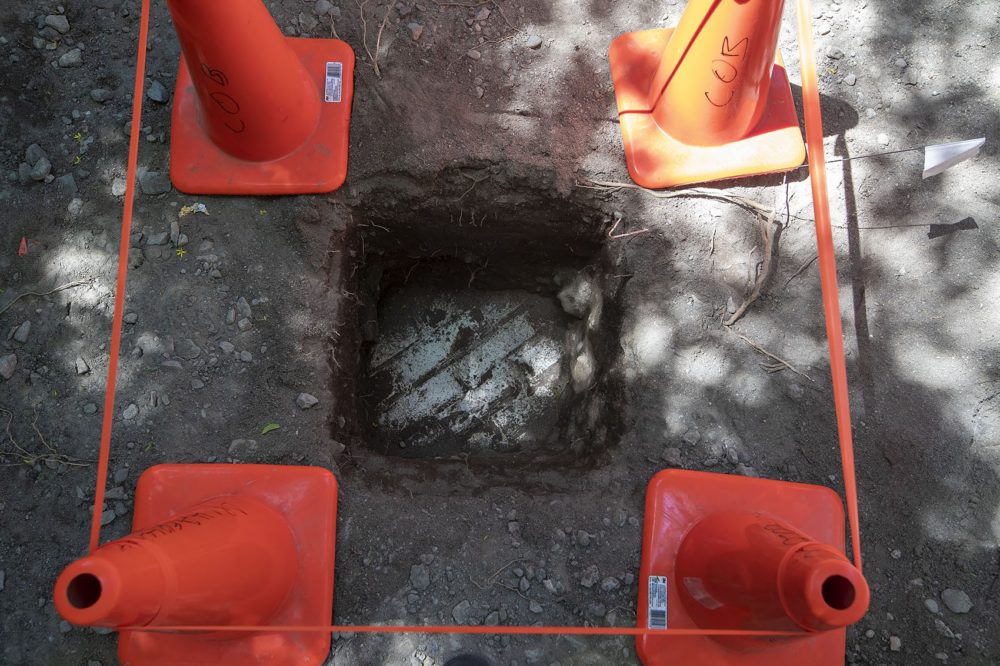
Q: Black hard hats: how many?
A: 0